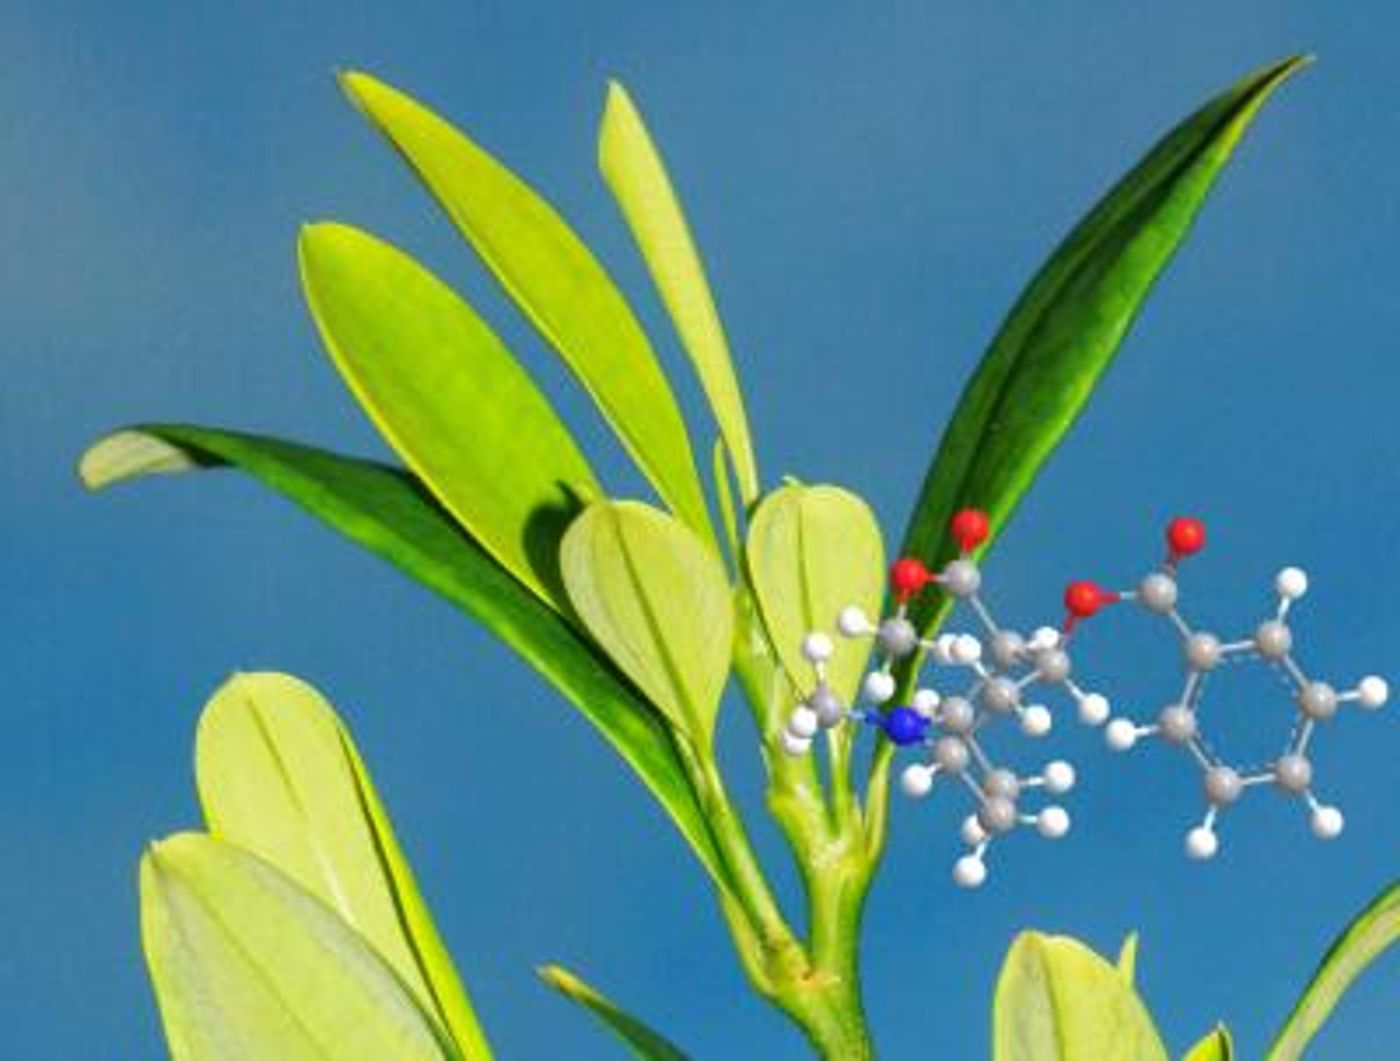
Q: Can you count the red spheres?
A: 4